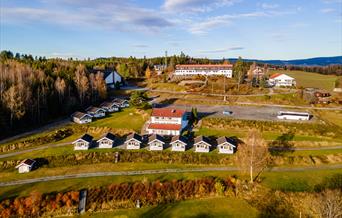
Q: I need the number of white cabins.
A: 12